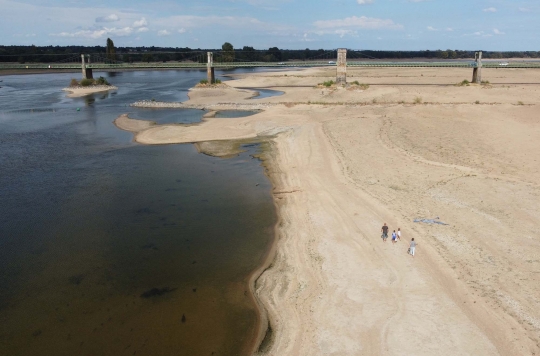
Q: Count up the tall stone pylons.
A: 4